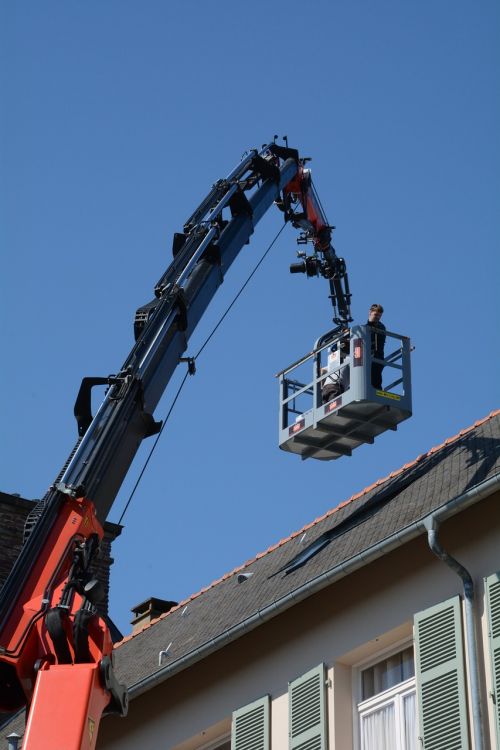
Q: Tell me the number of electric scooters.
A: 0